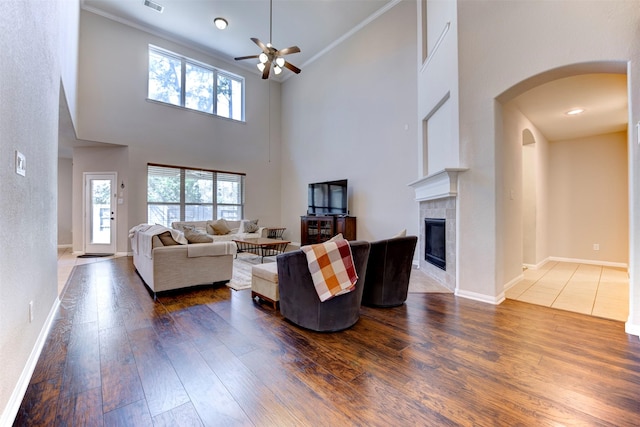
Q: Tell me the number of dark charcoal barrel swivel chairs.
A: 2